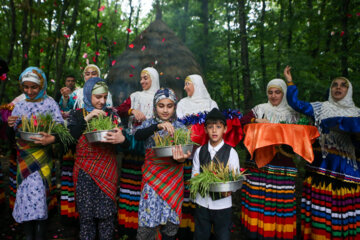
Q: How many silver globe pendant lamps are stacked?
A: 0